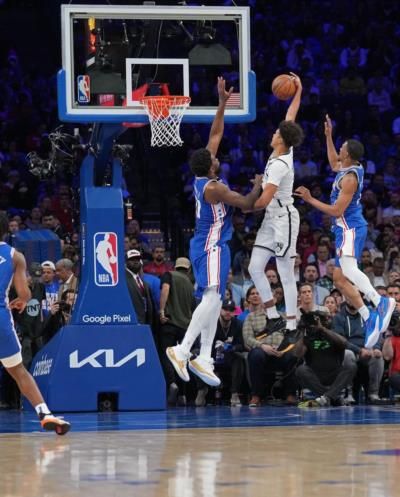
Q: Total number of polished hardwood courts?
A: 1